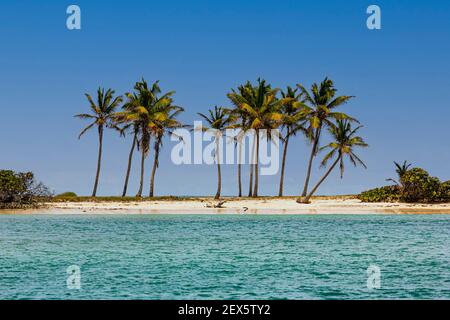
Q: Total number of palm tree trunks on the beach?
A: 11